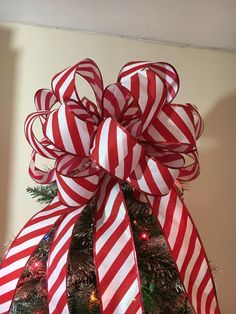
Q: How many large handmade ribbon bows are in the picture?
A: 1